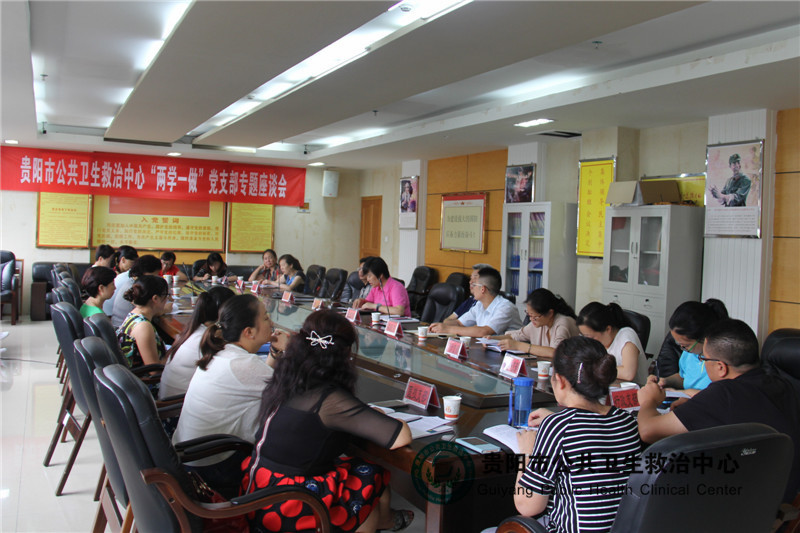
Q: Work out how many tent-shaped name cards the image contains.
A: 11